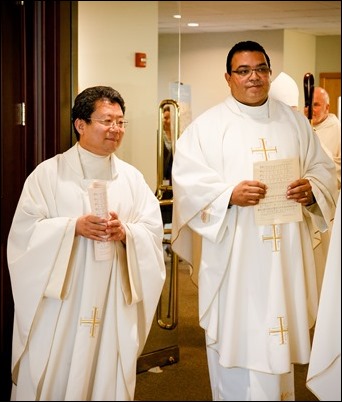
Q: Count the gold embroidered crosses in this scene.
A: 4